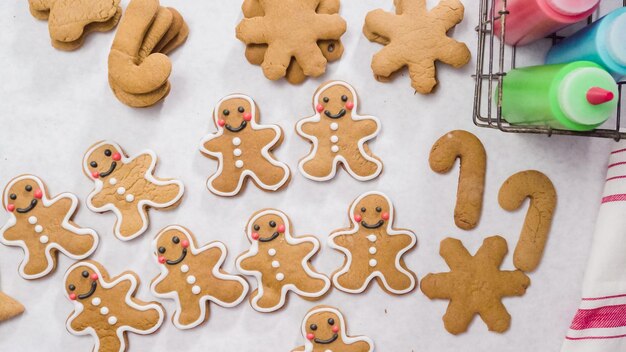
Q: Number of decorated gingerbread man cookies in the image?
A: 9